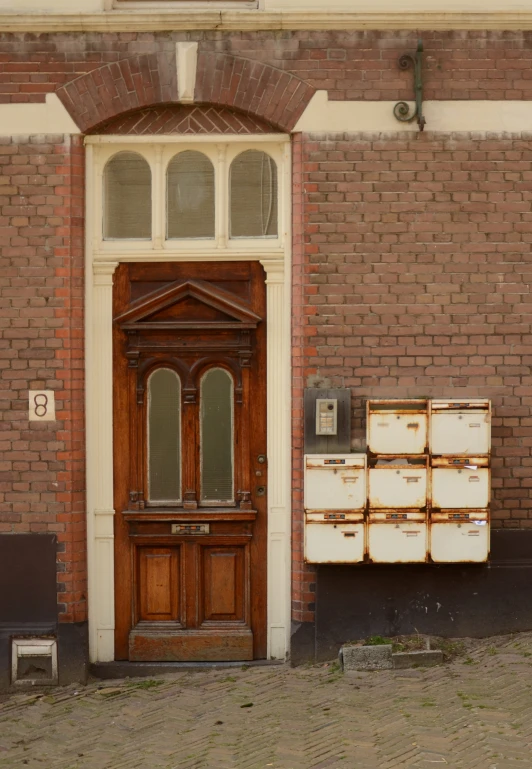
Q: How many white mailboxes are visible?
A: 8